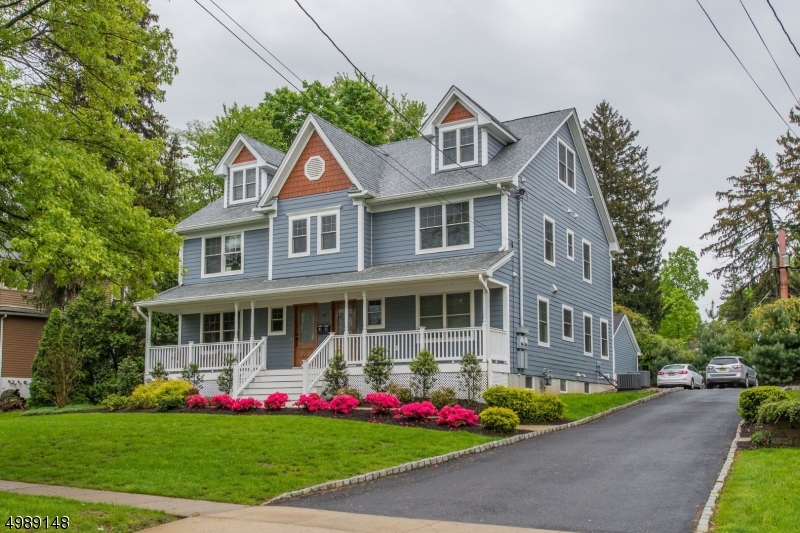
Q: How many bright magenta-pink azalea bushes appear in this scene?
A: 9